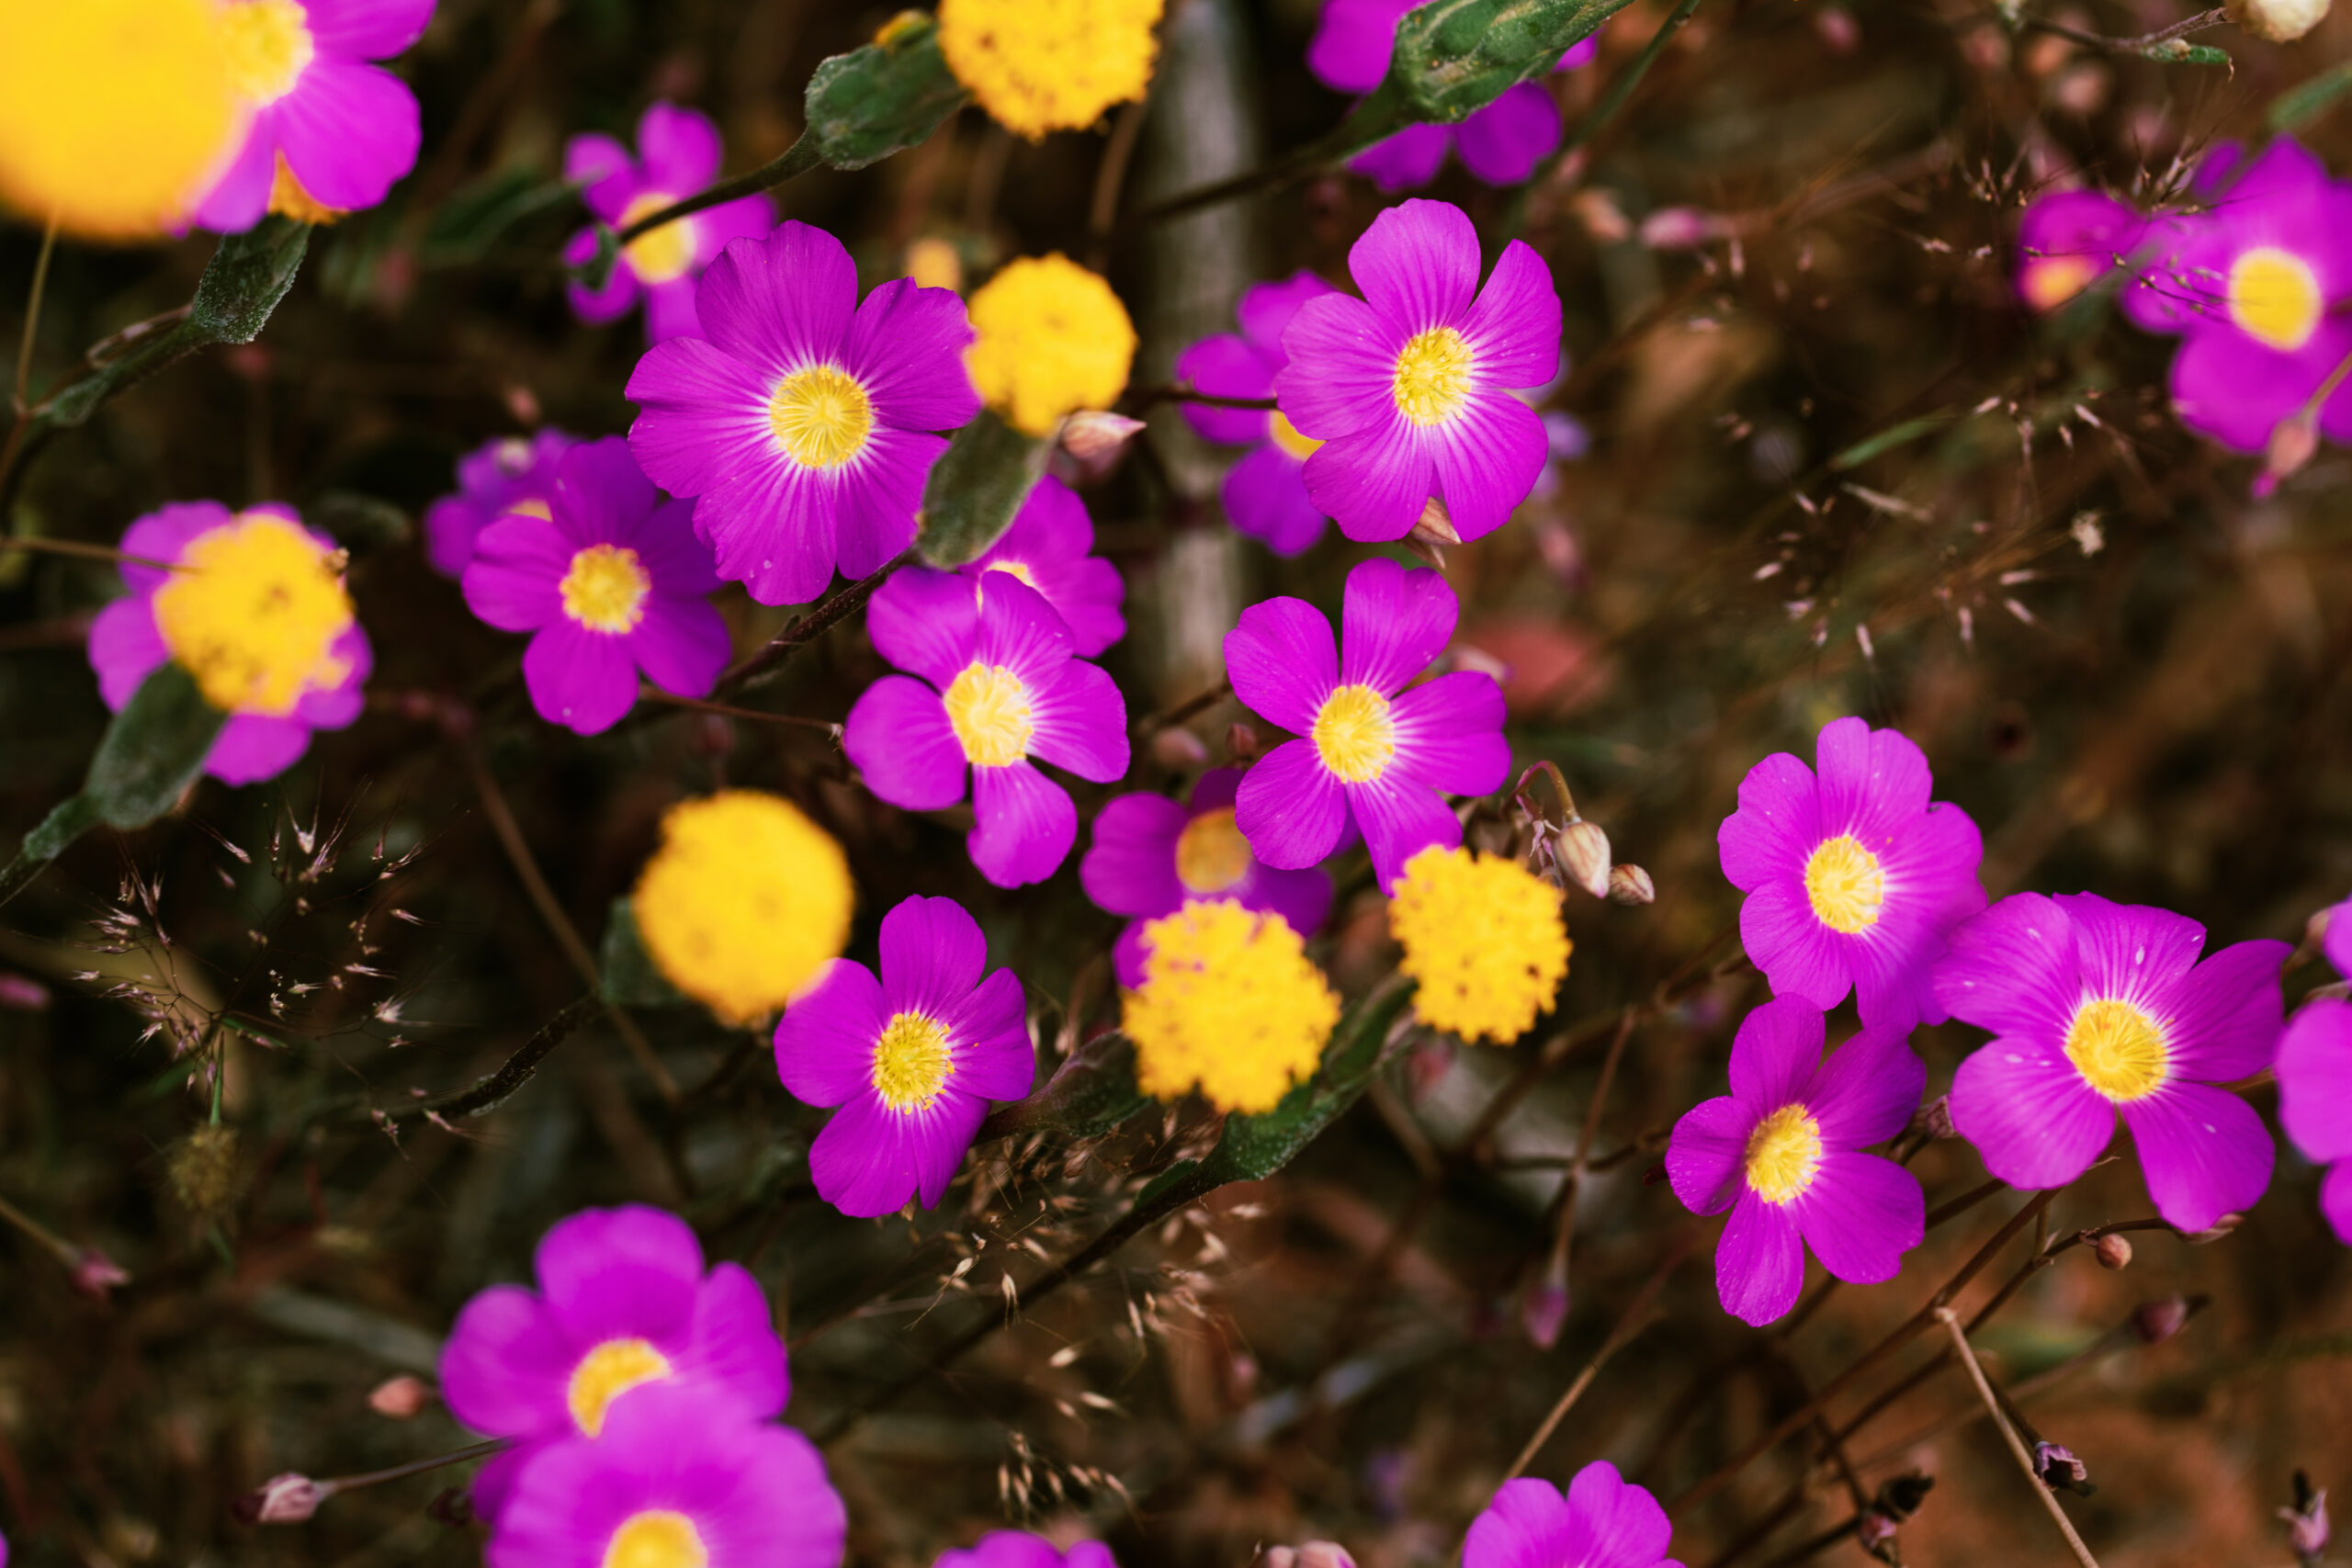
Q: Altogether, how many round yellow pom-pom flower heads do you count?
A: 7